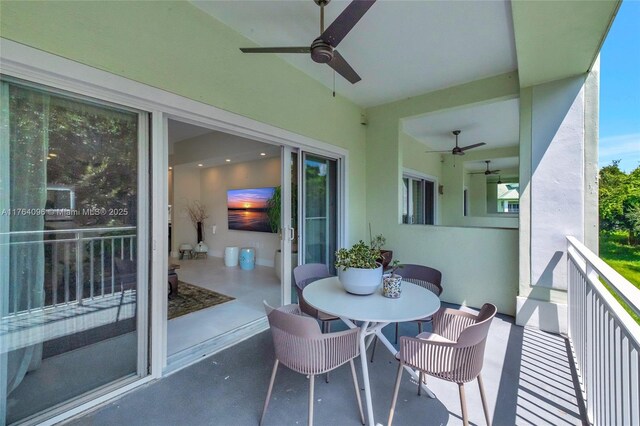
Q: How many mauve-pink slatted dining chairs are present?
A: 4